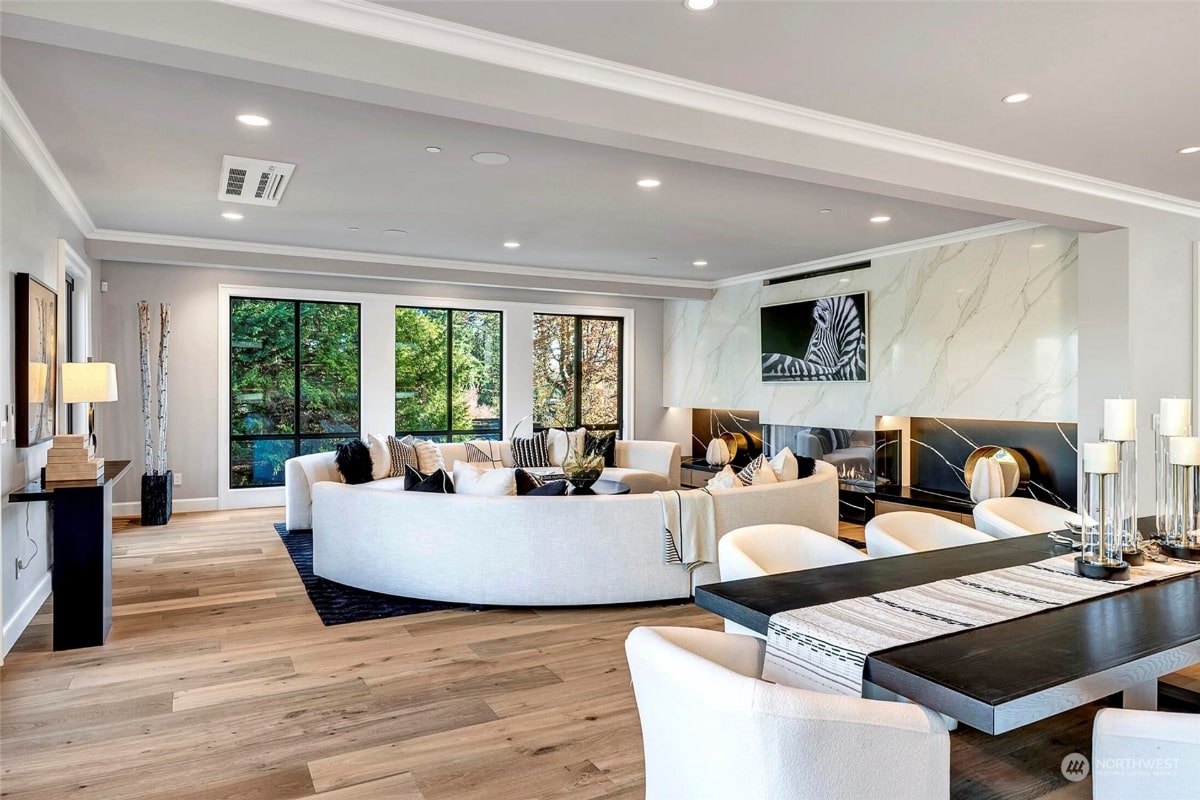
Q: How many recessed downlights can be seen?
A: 9